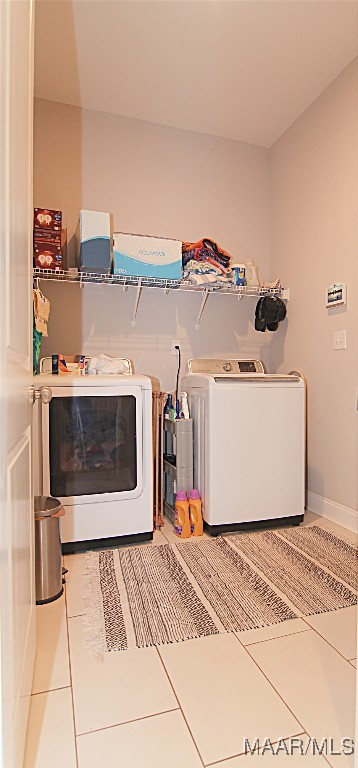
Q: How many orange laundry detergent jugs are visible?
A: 2